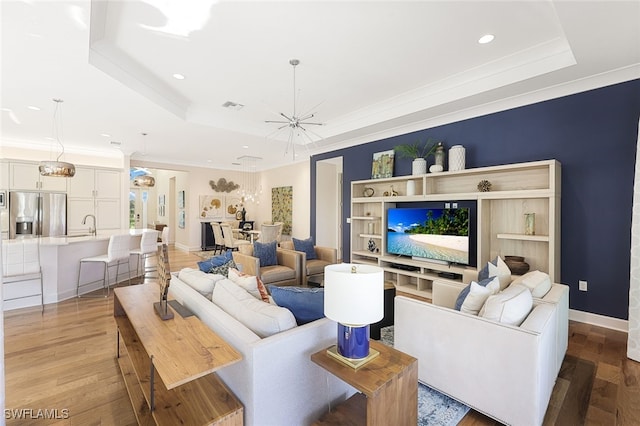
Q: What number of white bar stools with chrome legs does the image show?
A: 4